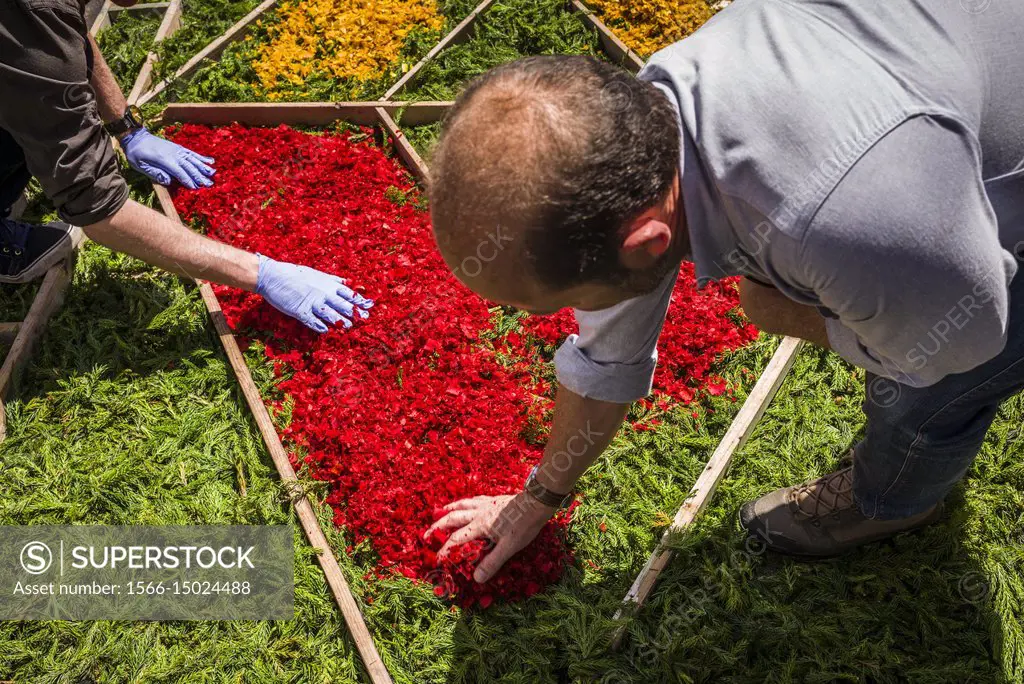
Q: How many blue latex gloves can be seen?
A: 2